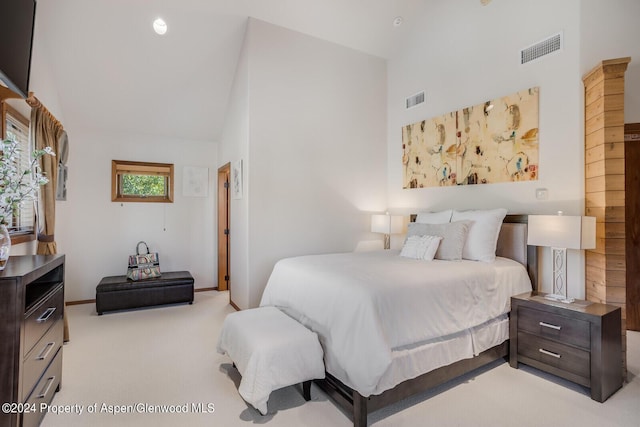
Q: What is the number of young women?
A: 0